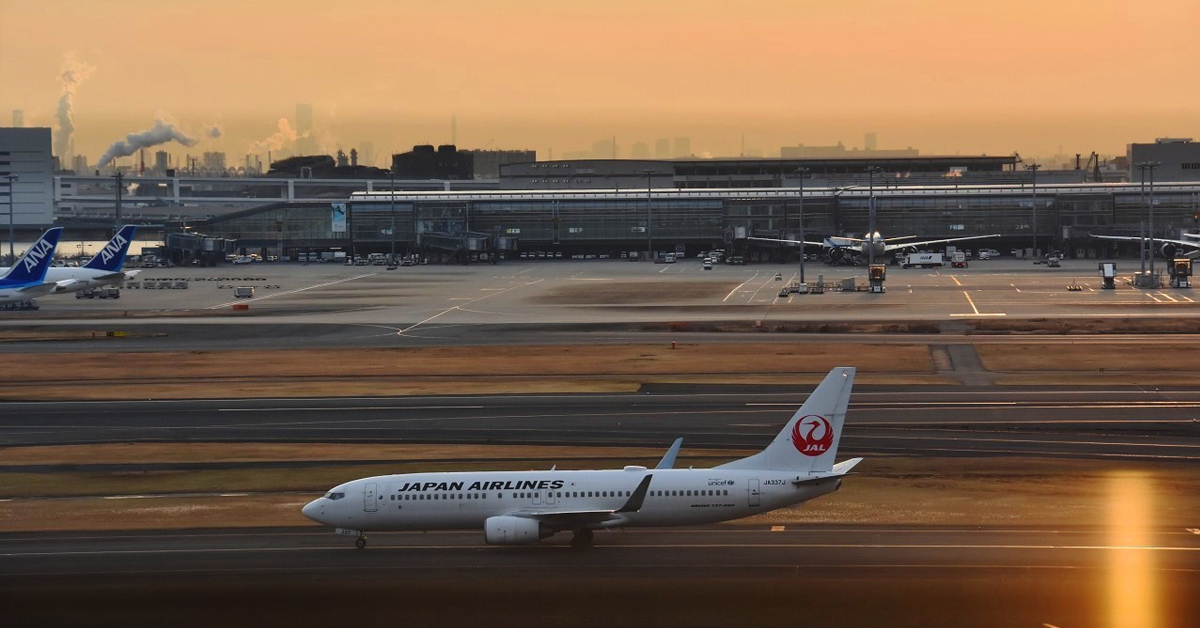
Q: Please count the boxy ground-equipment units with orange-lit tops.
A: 2